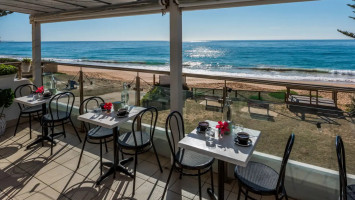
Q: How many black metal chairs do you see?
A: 7